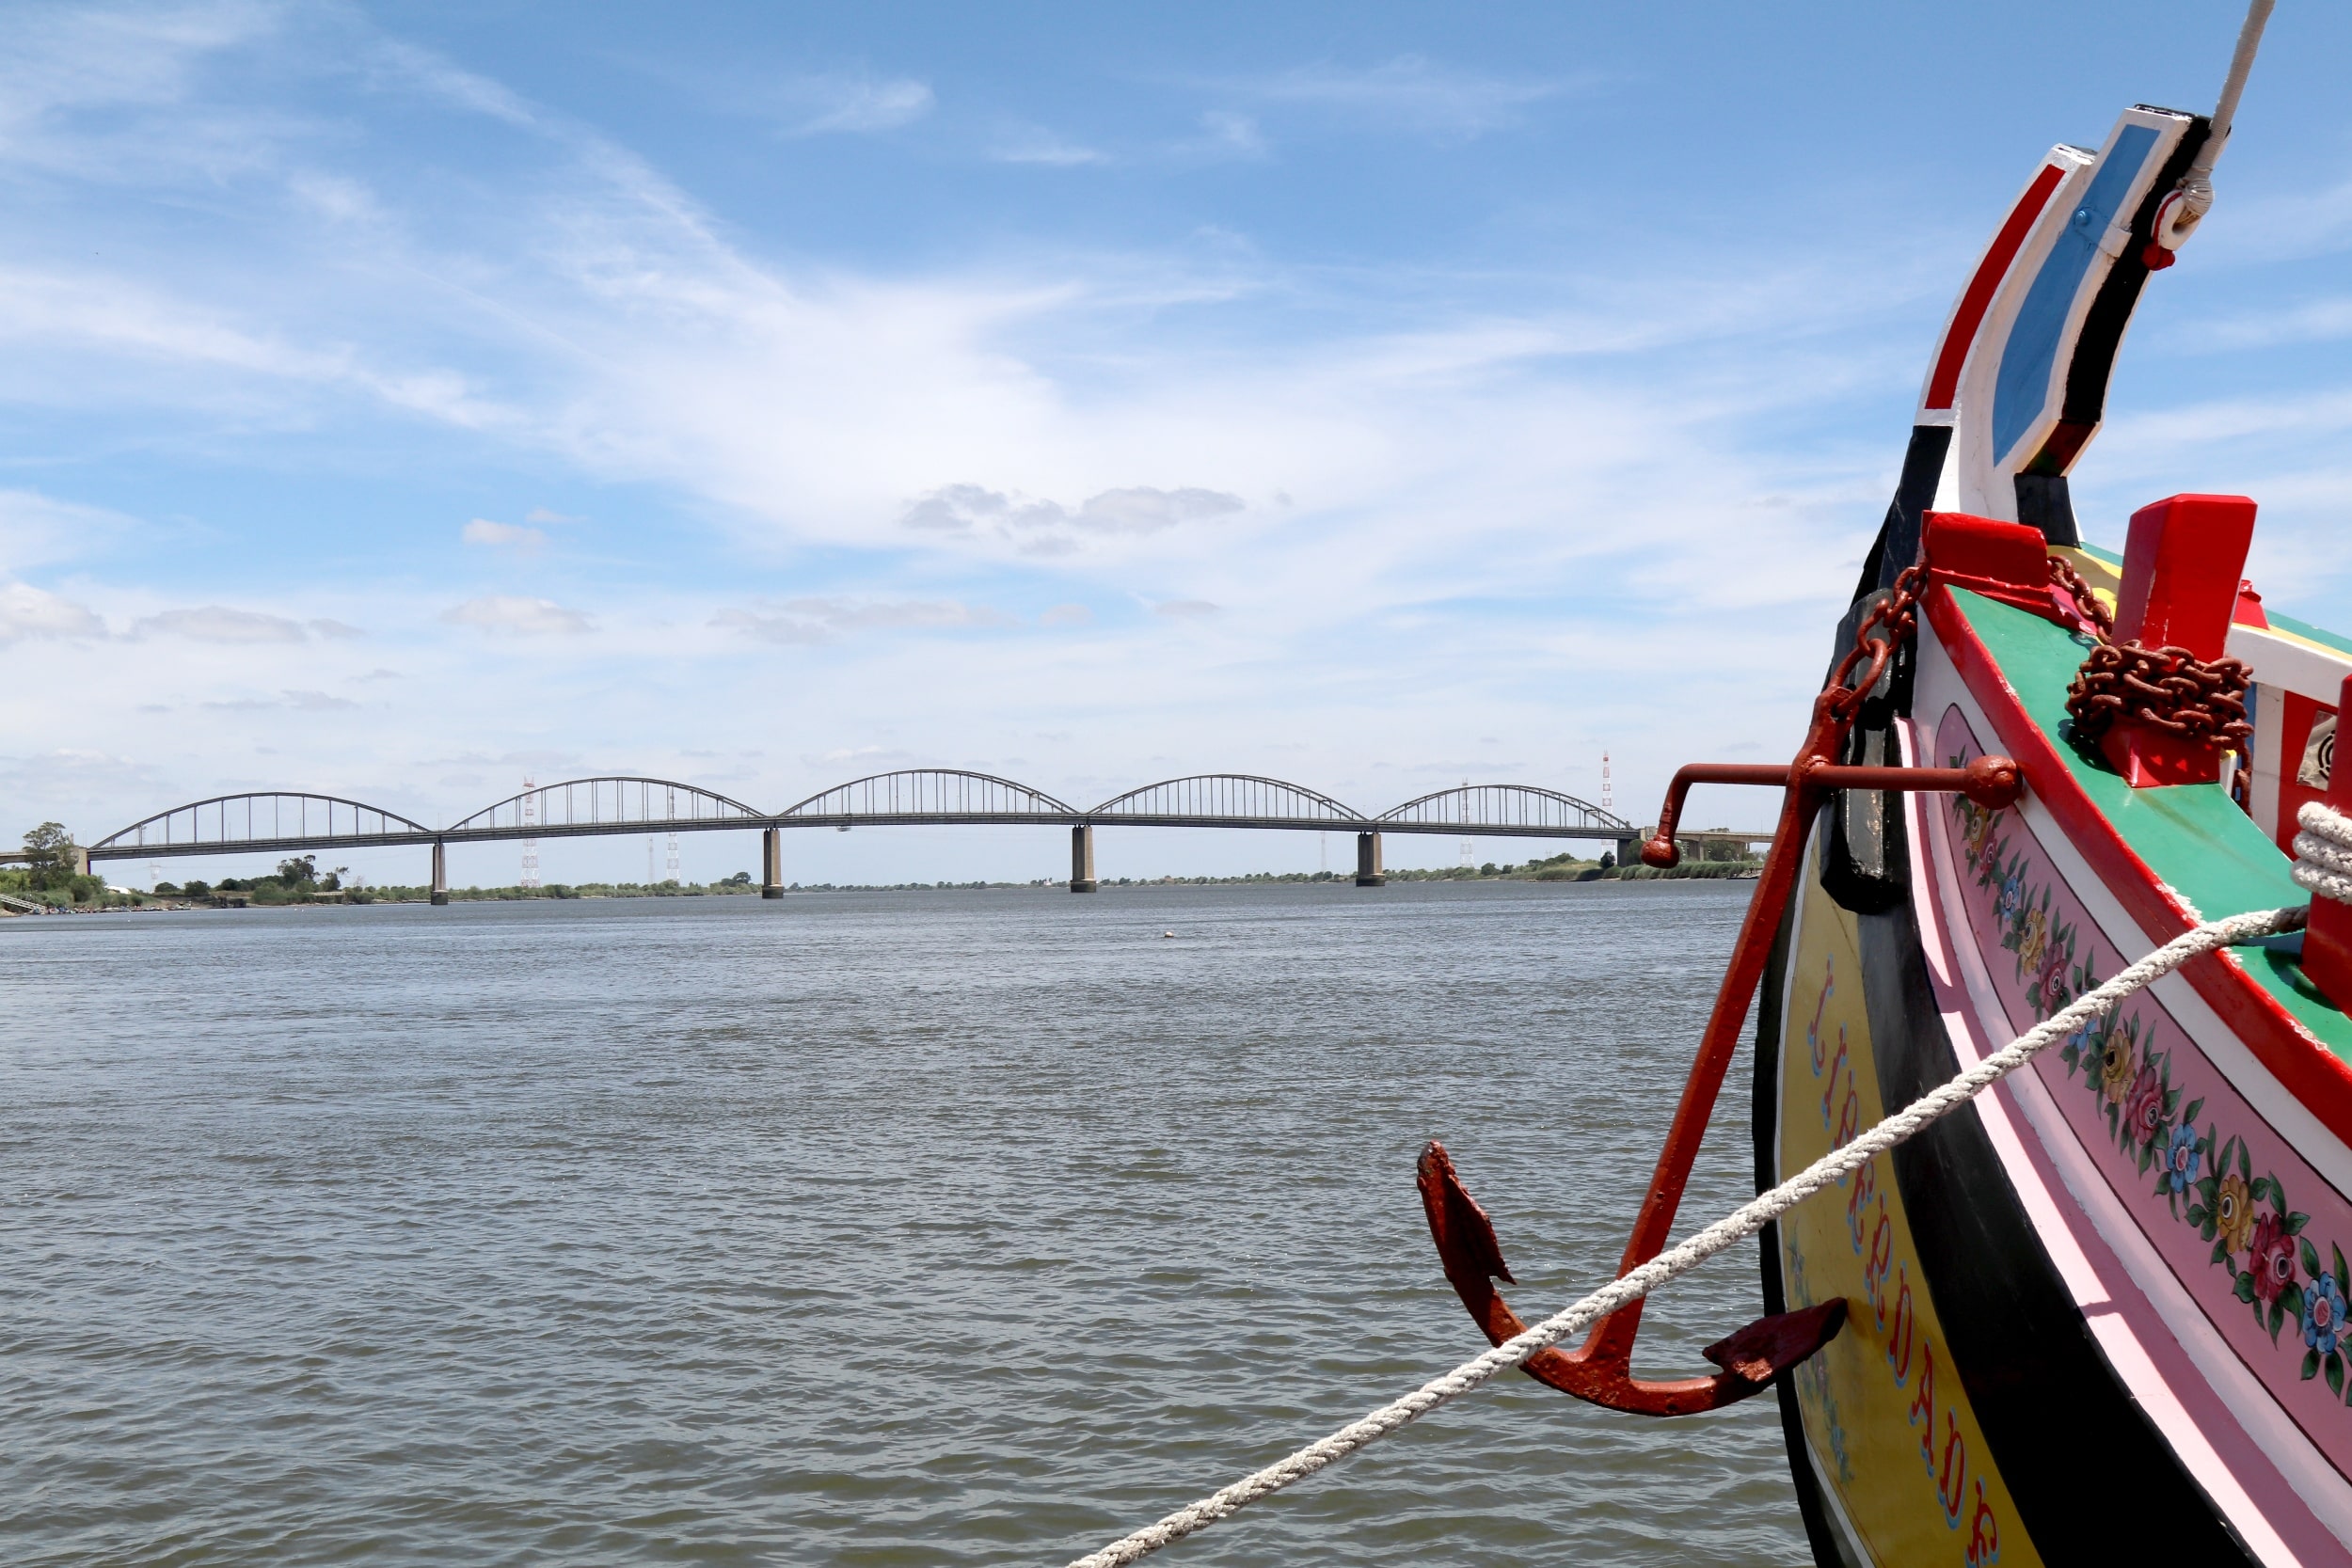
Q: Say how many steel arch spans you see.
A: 5